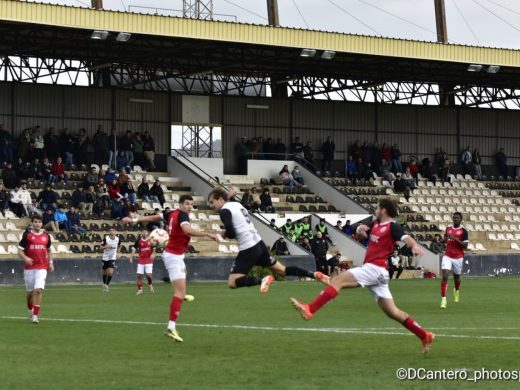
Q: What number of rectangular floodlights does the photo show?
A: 6